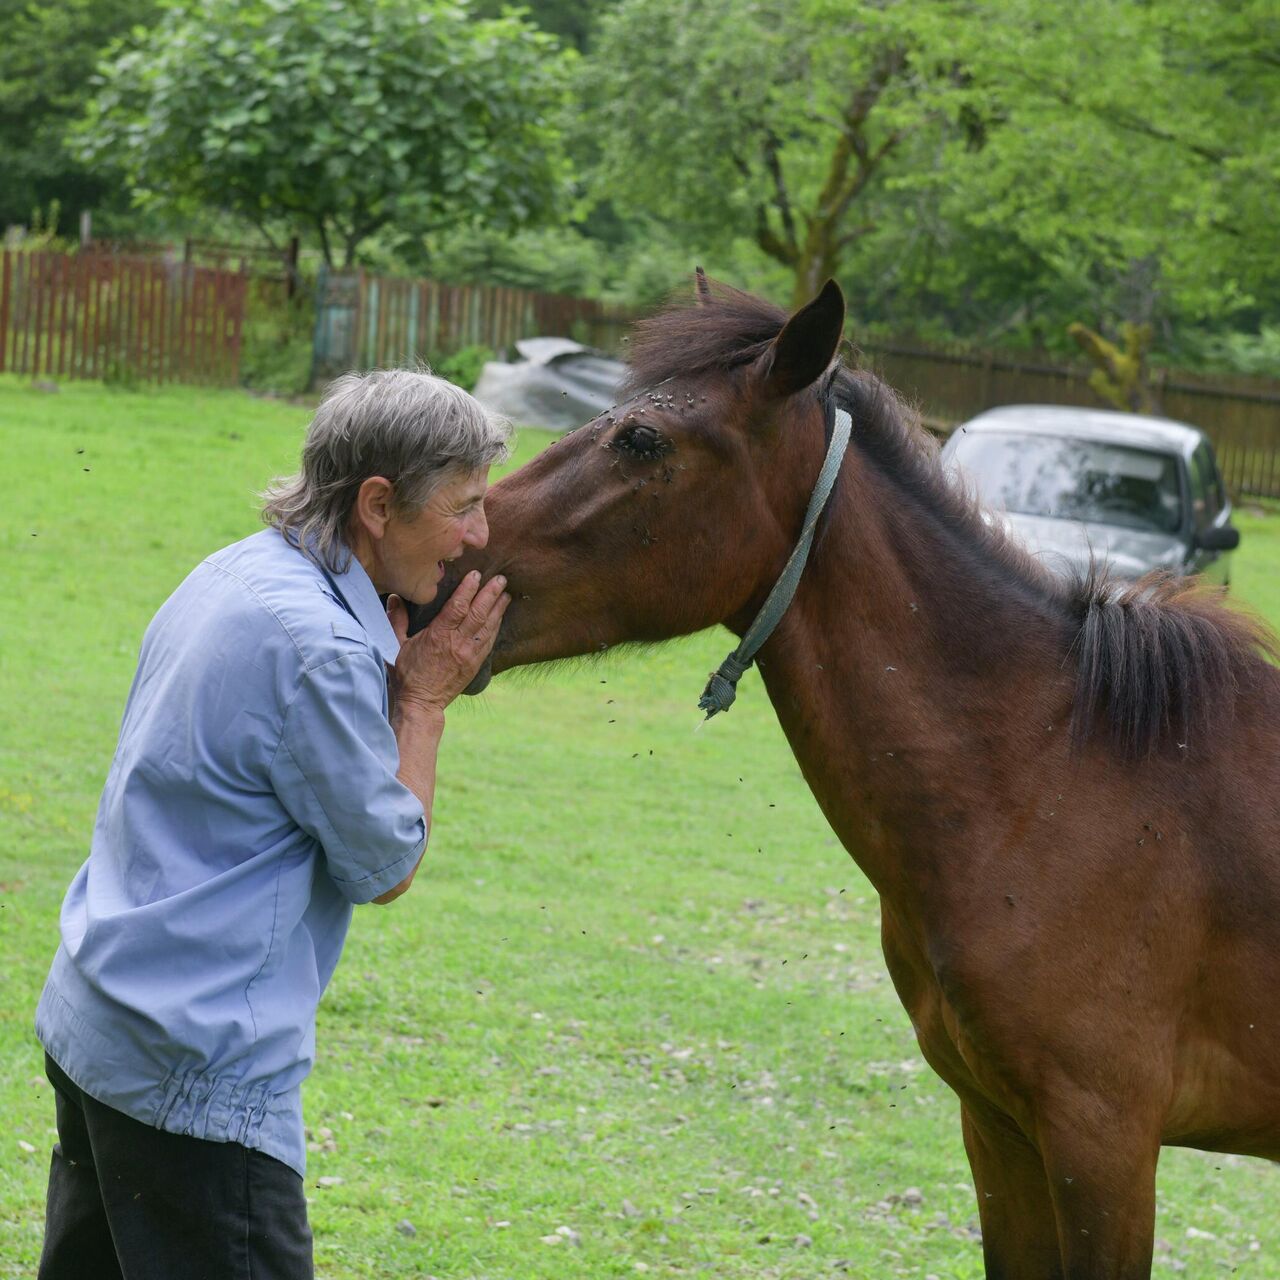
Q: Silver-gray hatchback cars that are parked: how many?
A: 1